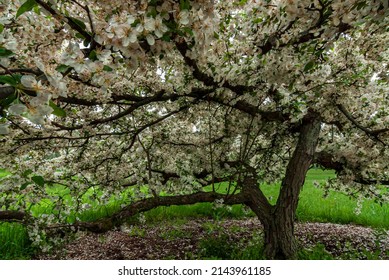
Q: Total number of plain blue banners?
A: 0